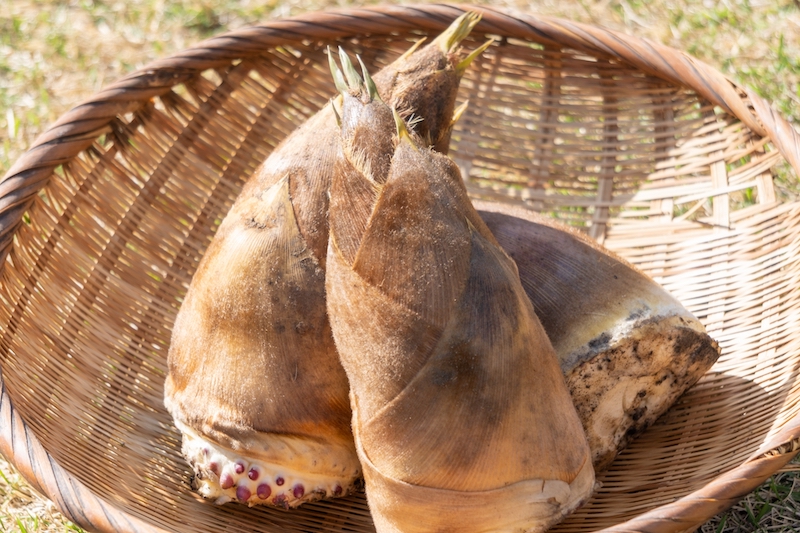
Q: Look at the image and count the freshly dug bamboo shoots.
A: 3